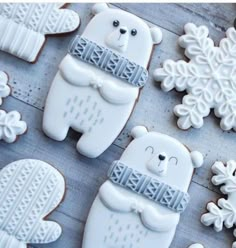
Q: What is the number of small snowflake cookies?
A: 2